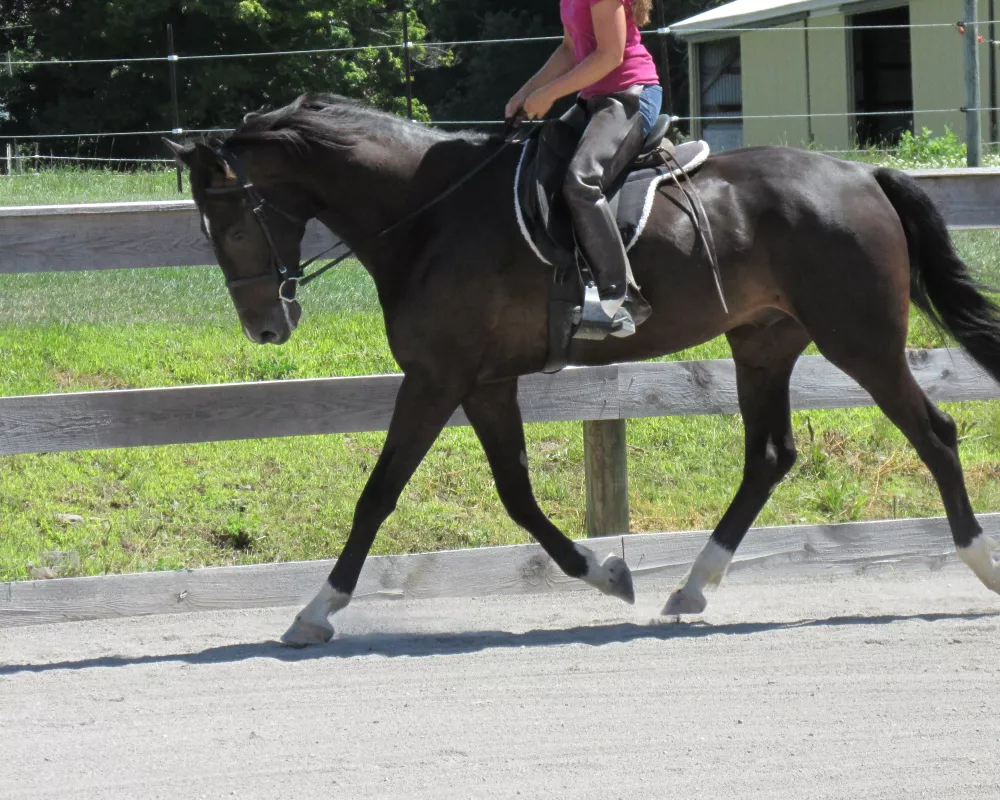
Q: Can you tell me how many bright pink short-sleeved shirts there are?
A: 1